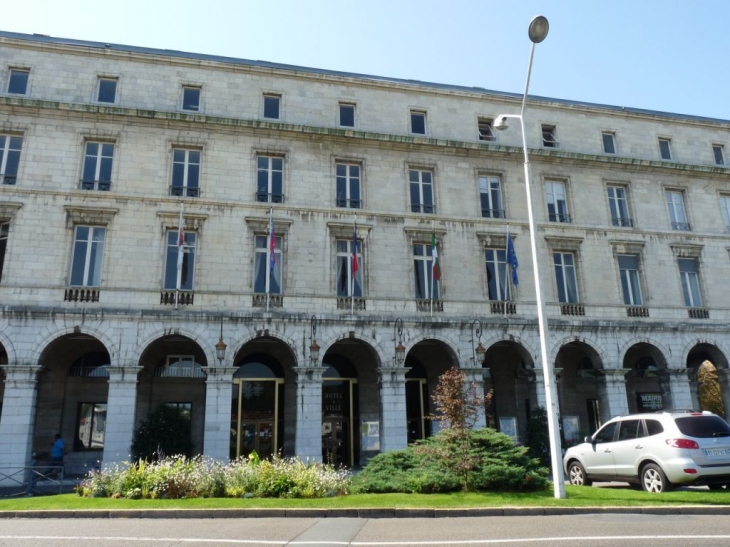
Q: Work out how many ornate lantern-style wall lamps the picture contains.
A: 4